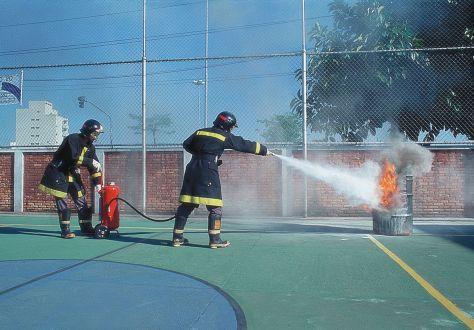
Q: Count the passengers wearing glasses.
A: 0